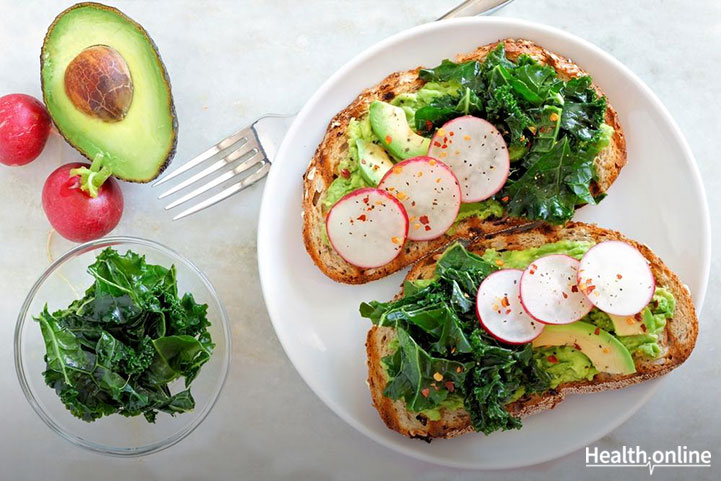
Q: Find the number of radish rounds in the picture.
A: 6